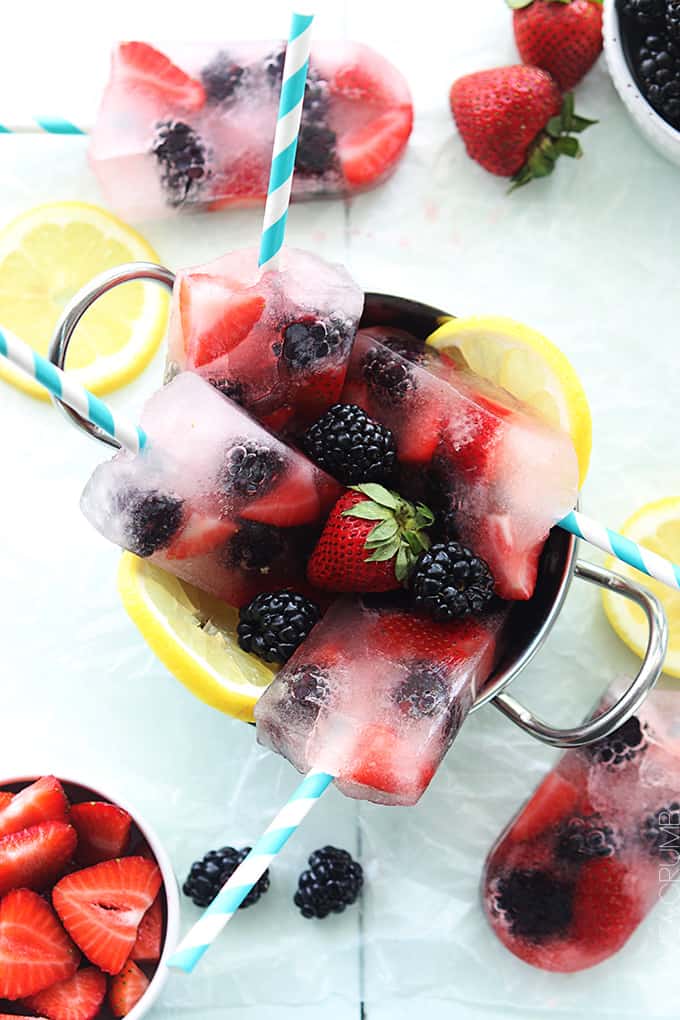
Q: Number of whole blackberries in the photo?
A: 5